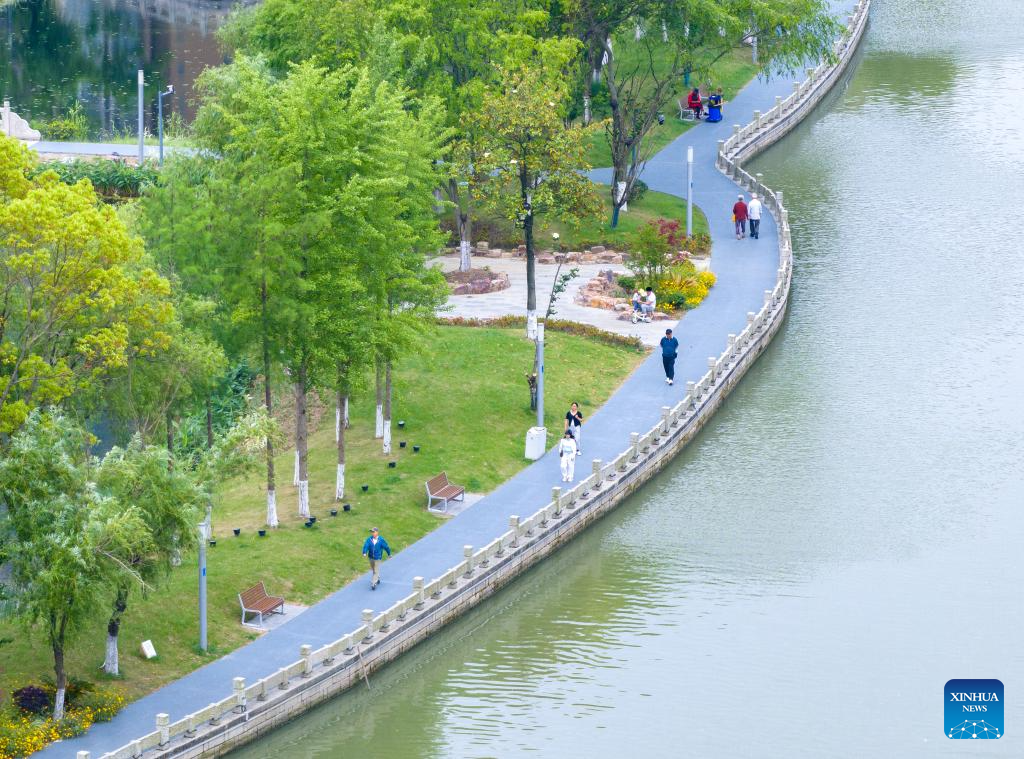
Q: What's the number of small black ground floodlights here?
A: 12